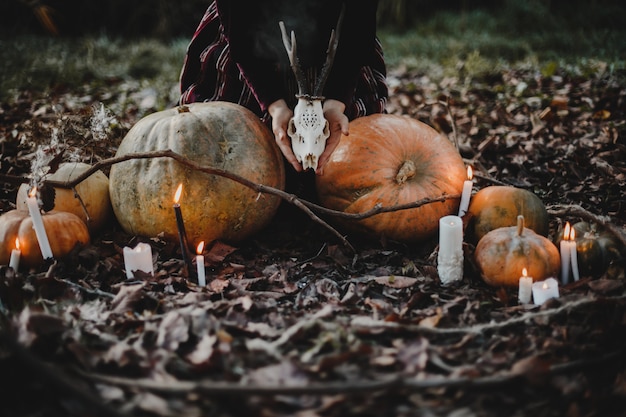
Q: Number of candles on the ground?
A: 11